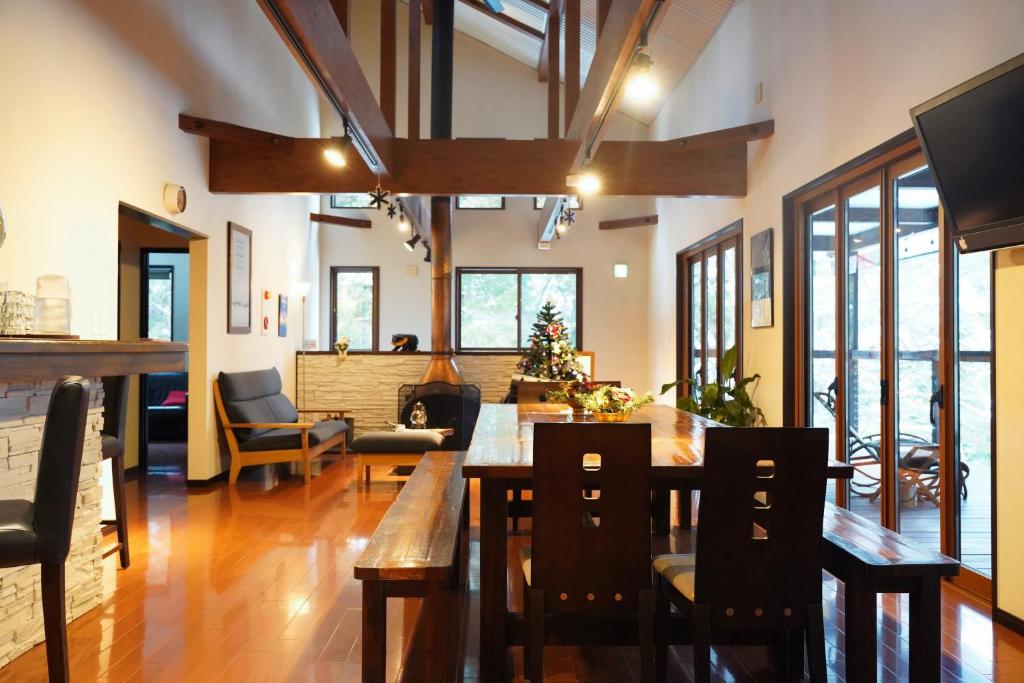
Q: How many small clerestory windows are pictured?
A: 3